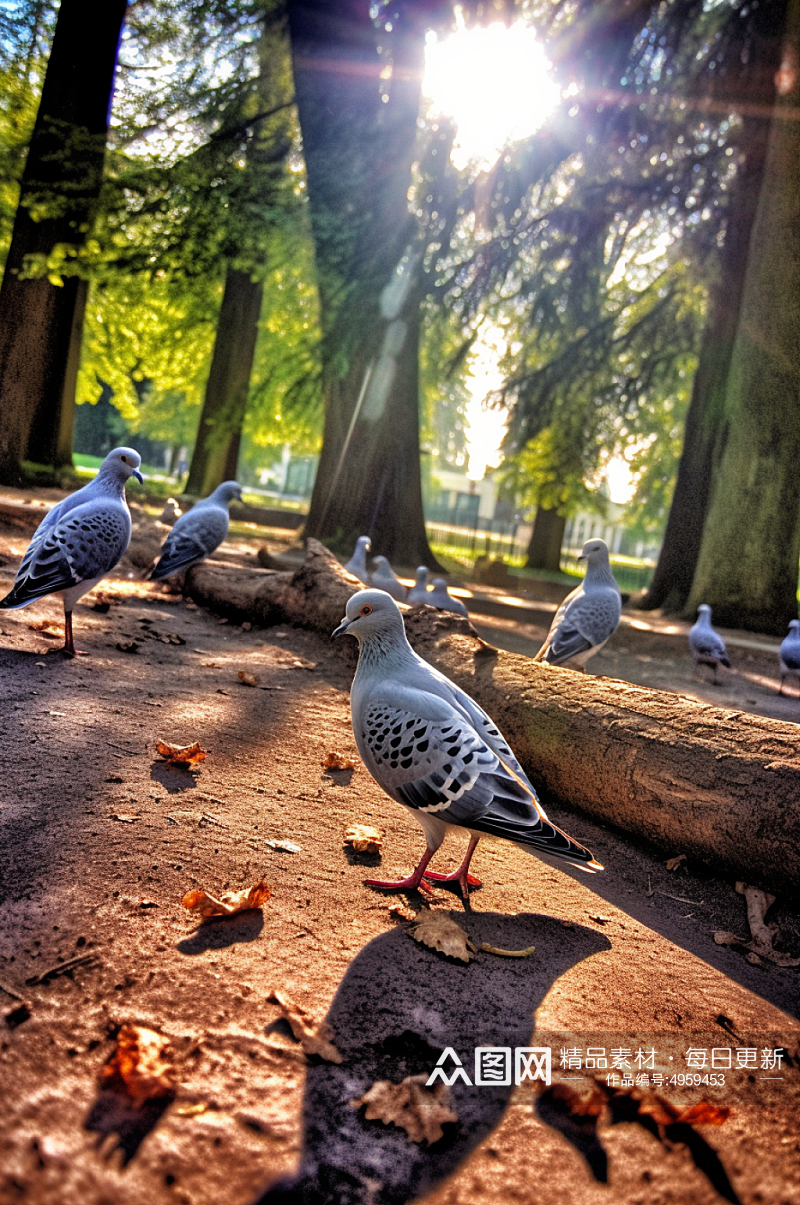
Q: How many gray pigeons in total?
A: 10